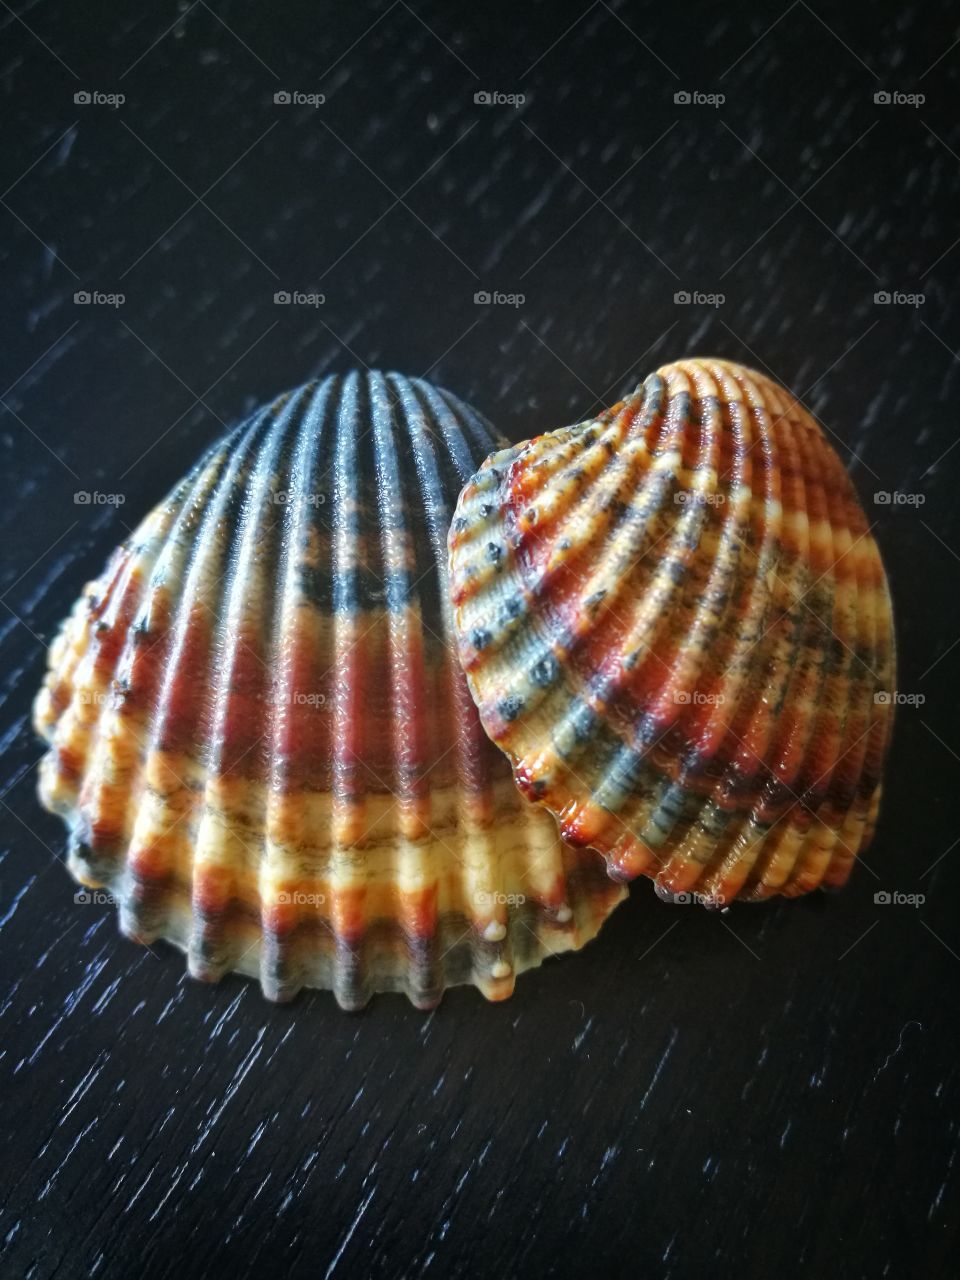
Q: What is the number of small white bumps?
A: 3